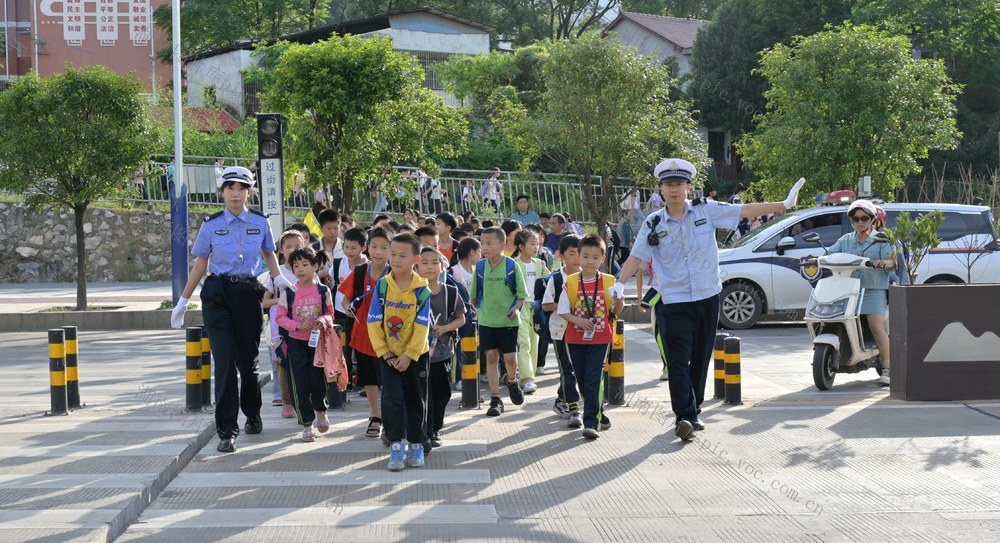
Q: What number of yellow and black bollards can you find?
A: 12